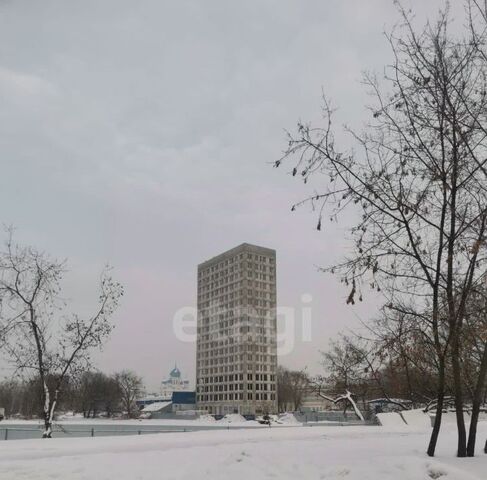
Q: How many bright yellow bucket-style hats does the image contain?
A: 0